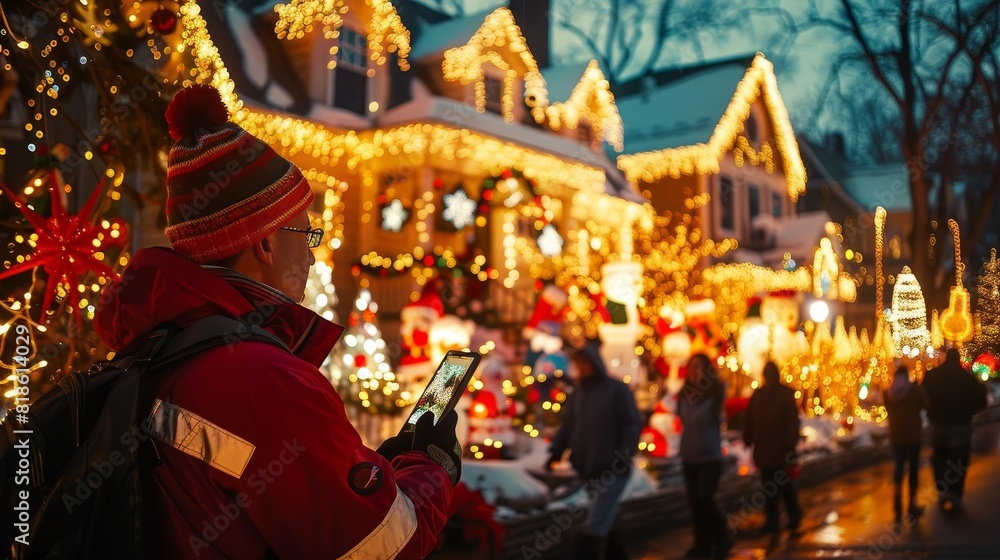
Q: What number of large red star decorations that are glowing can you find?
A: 1